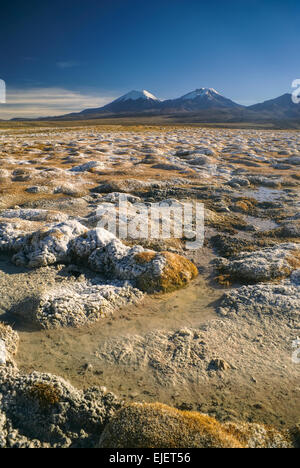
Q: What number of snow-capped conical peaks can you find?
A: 2